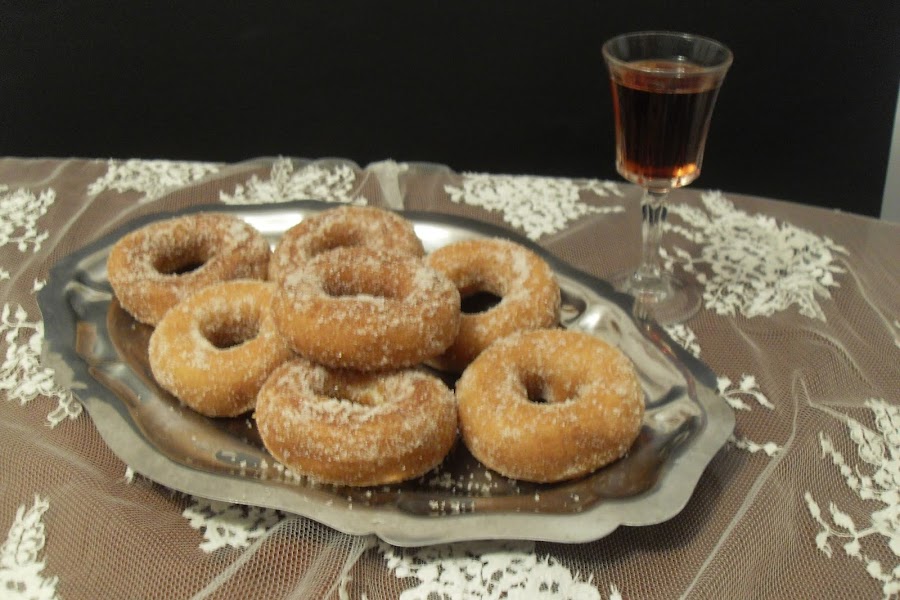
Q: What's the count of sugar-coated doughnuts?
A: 7